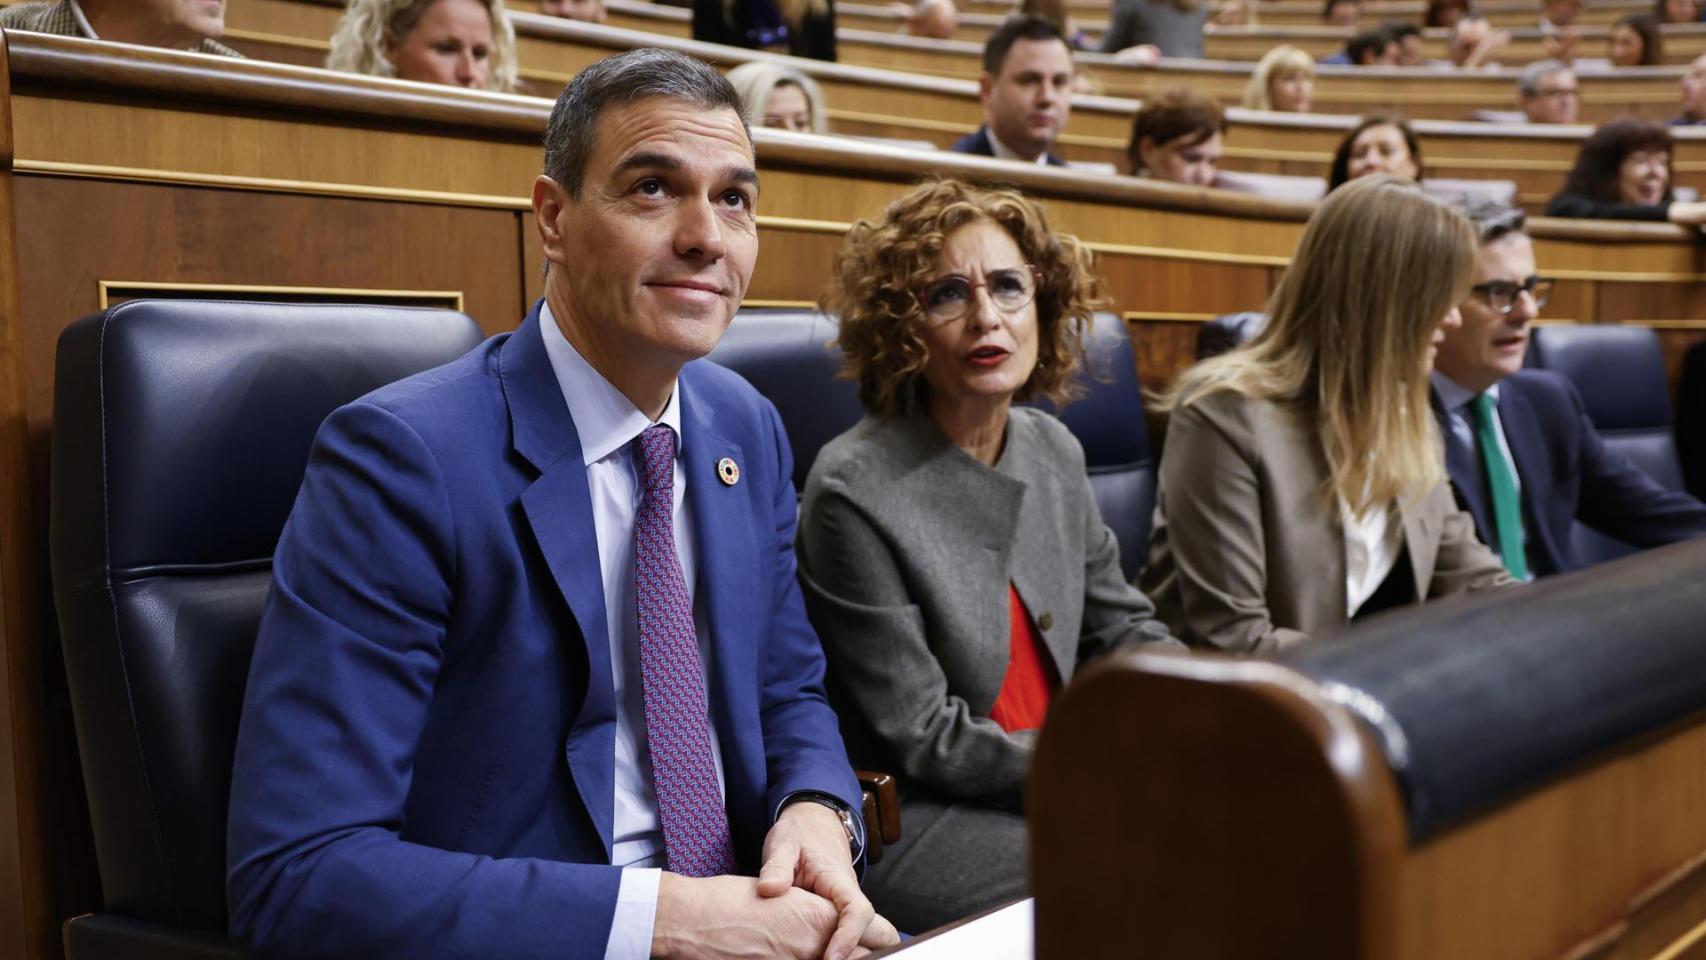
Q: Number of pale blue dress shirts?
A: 2